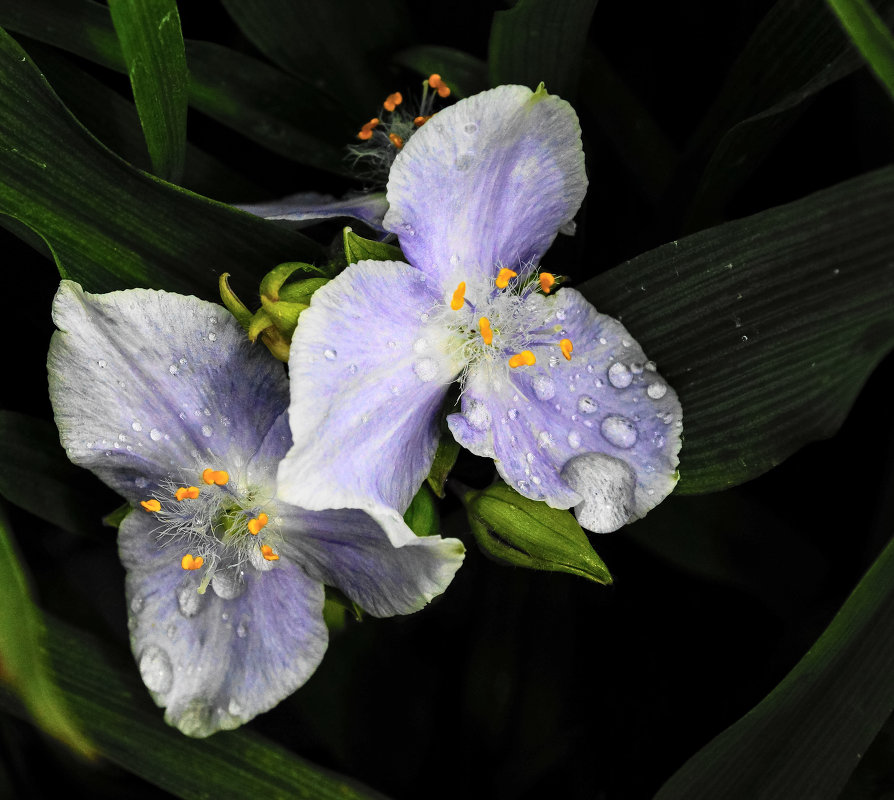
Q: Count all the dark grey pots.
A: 0